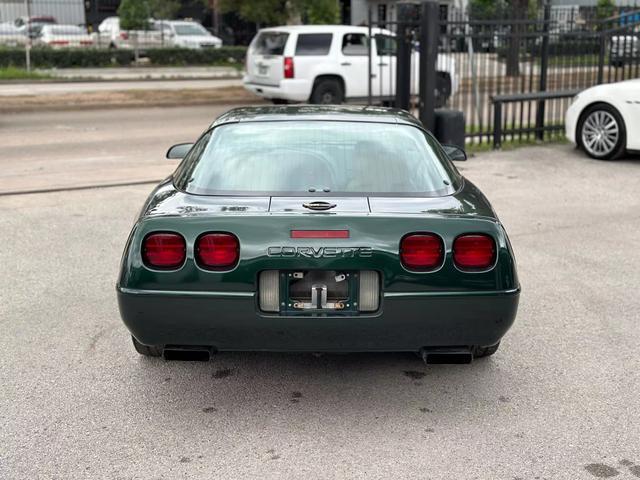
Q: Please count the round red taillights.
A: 4